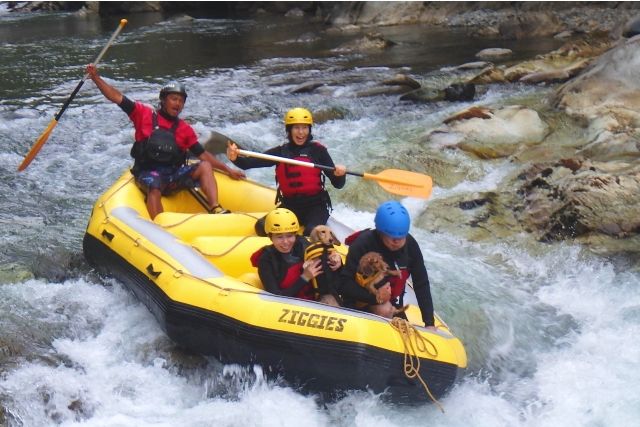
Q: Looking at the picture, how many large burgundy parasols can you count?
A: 0